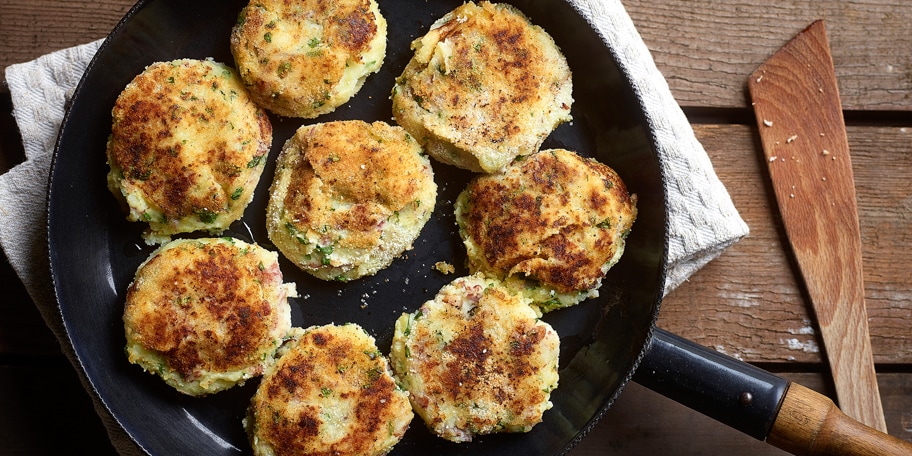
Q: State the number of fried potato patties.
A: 8